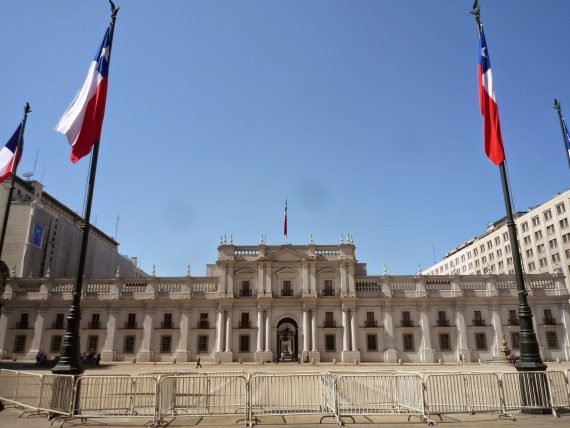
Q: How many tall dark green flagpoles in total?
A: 4